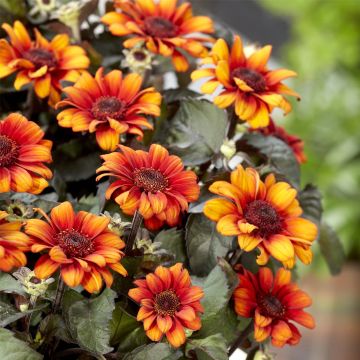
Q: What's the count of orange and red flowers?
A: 12